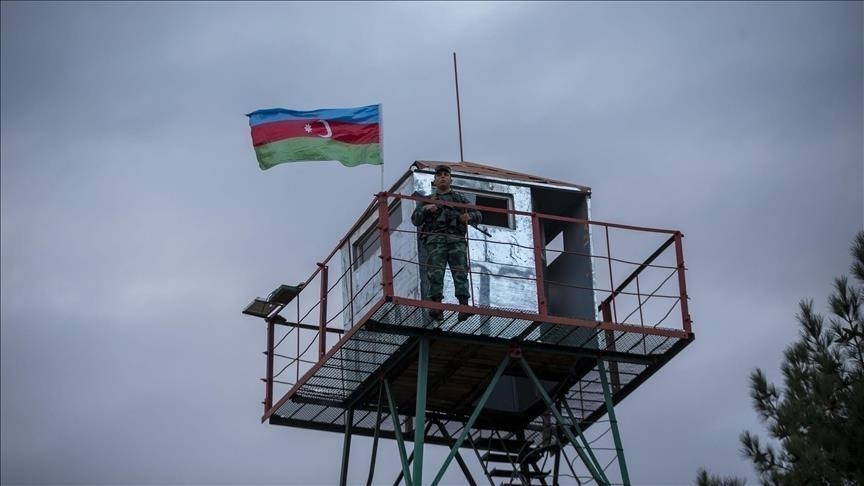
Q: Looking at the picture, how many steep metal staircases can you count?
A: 1